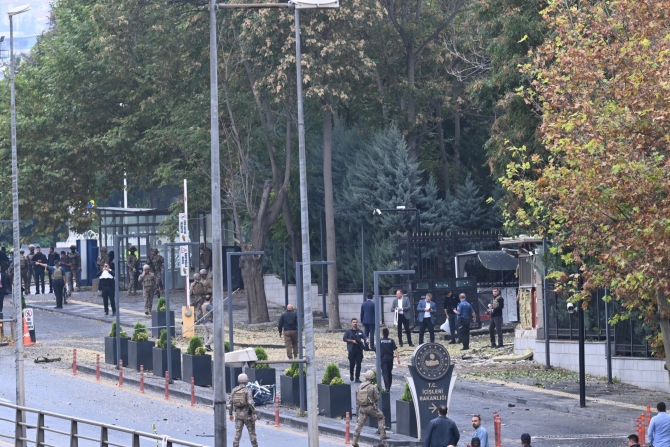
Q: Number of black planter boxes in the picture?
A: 11